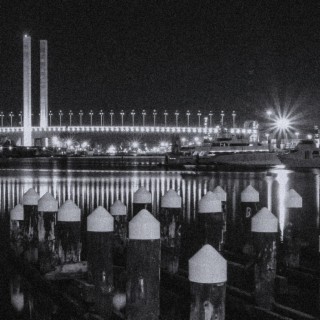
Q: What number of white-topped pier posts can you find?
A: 15